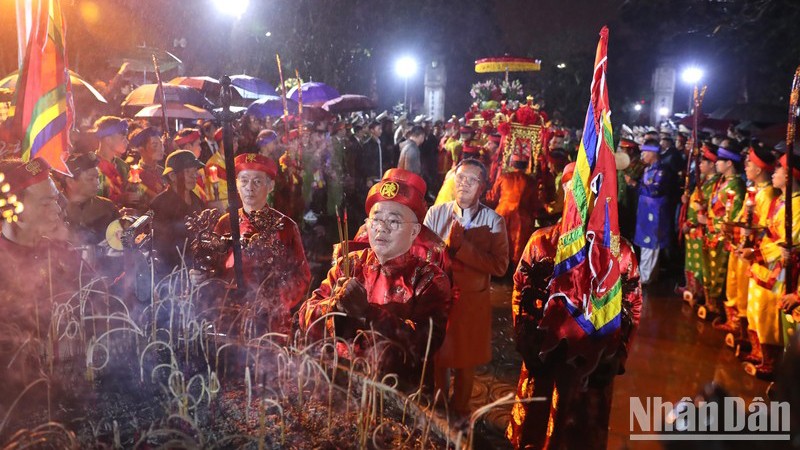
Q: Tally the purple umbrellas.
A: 3